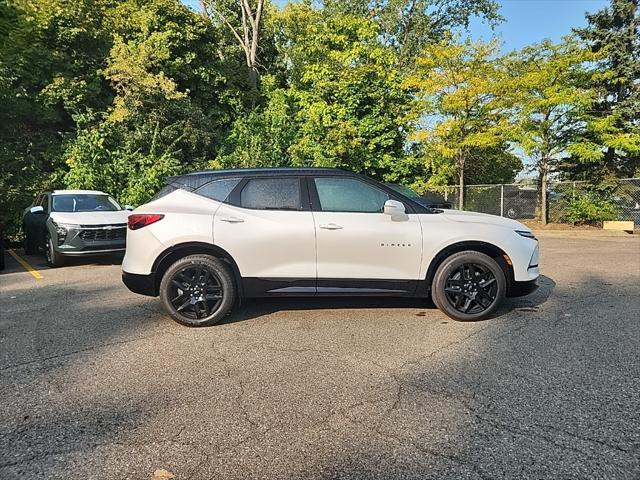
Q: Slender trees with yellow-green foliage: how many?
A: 2